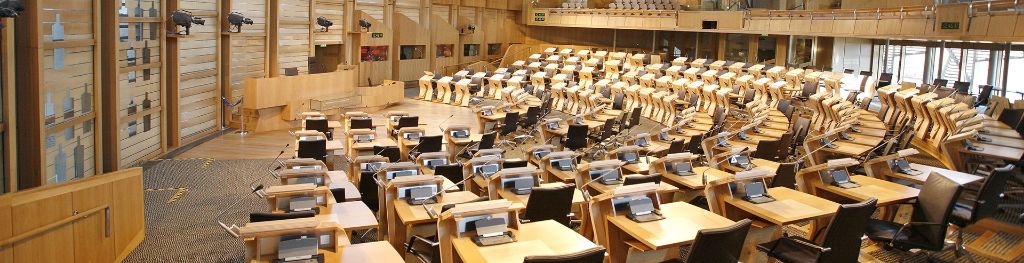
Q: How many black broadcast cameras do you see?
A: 6